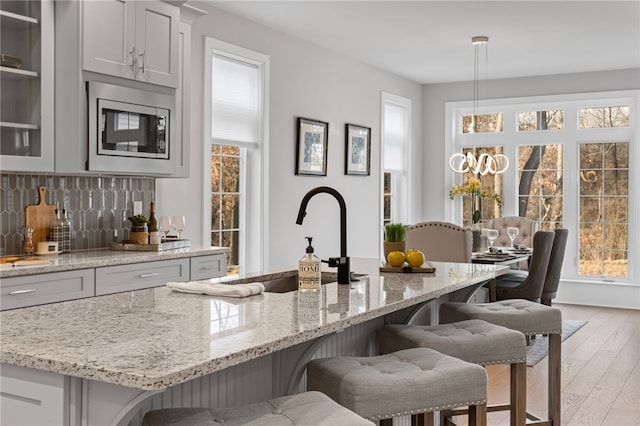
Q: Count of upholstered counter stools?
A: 4